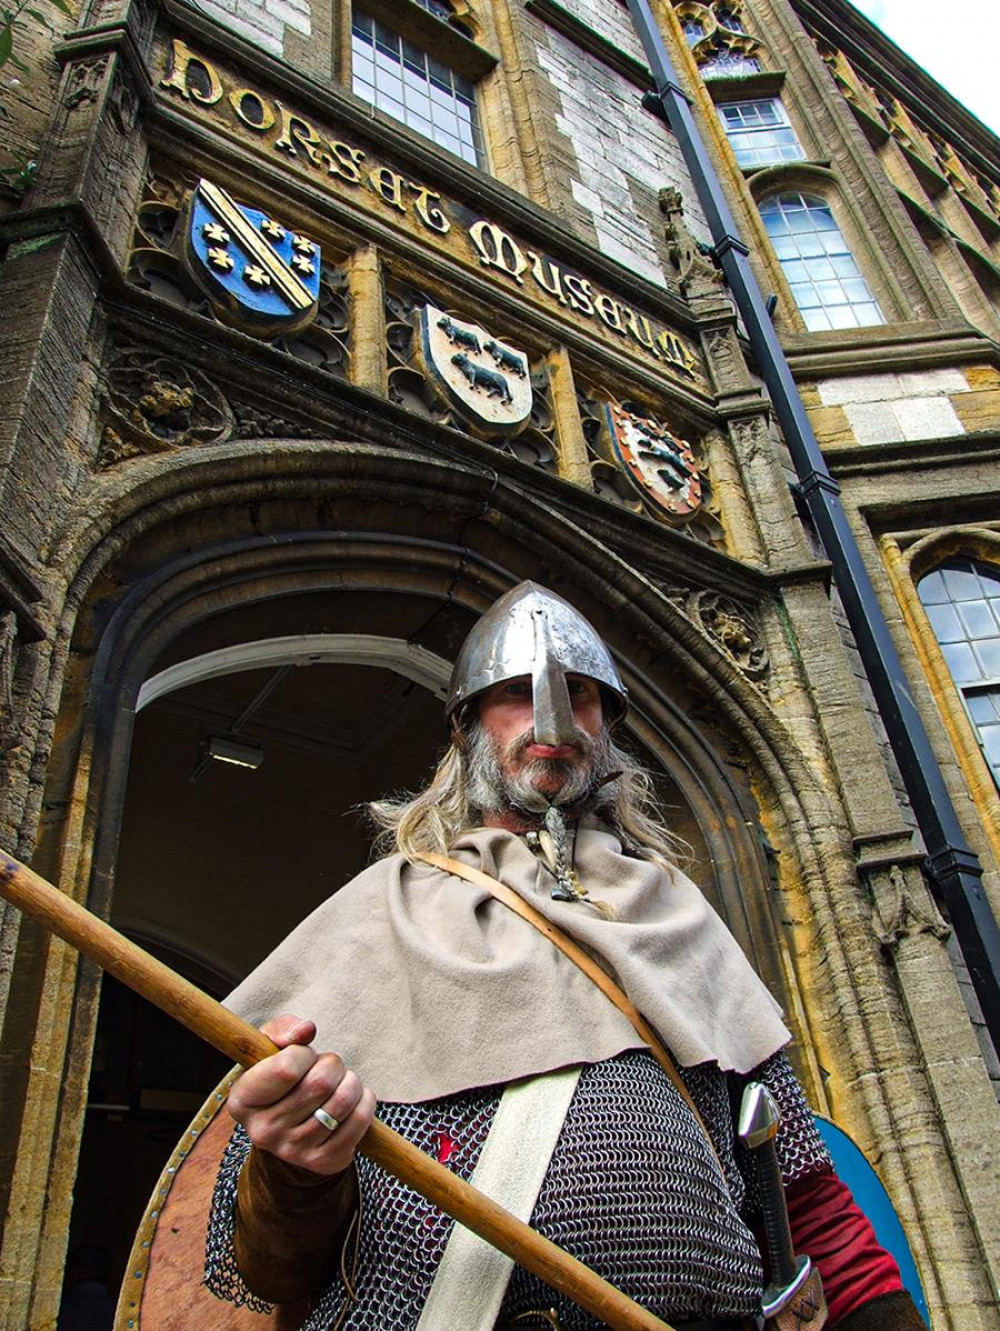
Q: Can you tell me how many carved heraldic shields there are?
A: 3